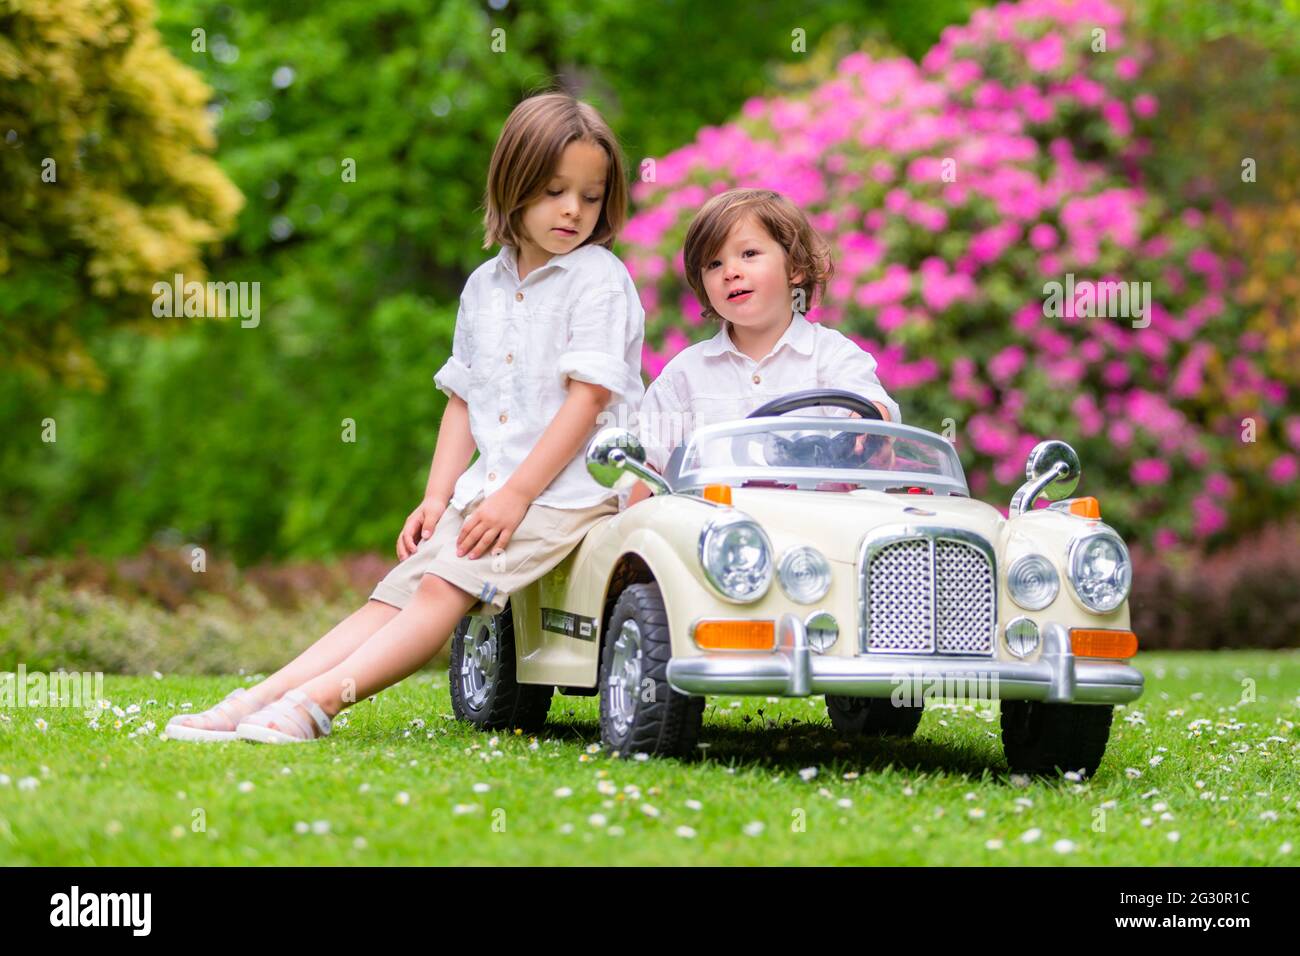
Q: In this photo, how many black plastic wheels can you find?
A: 4